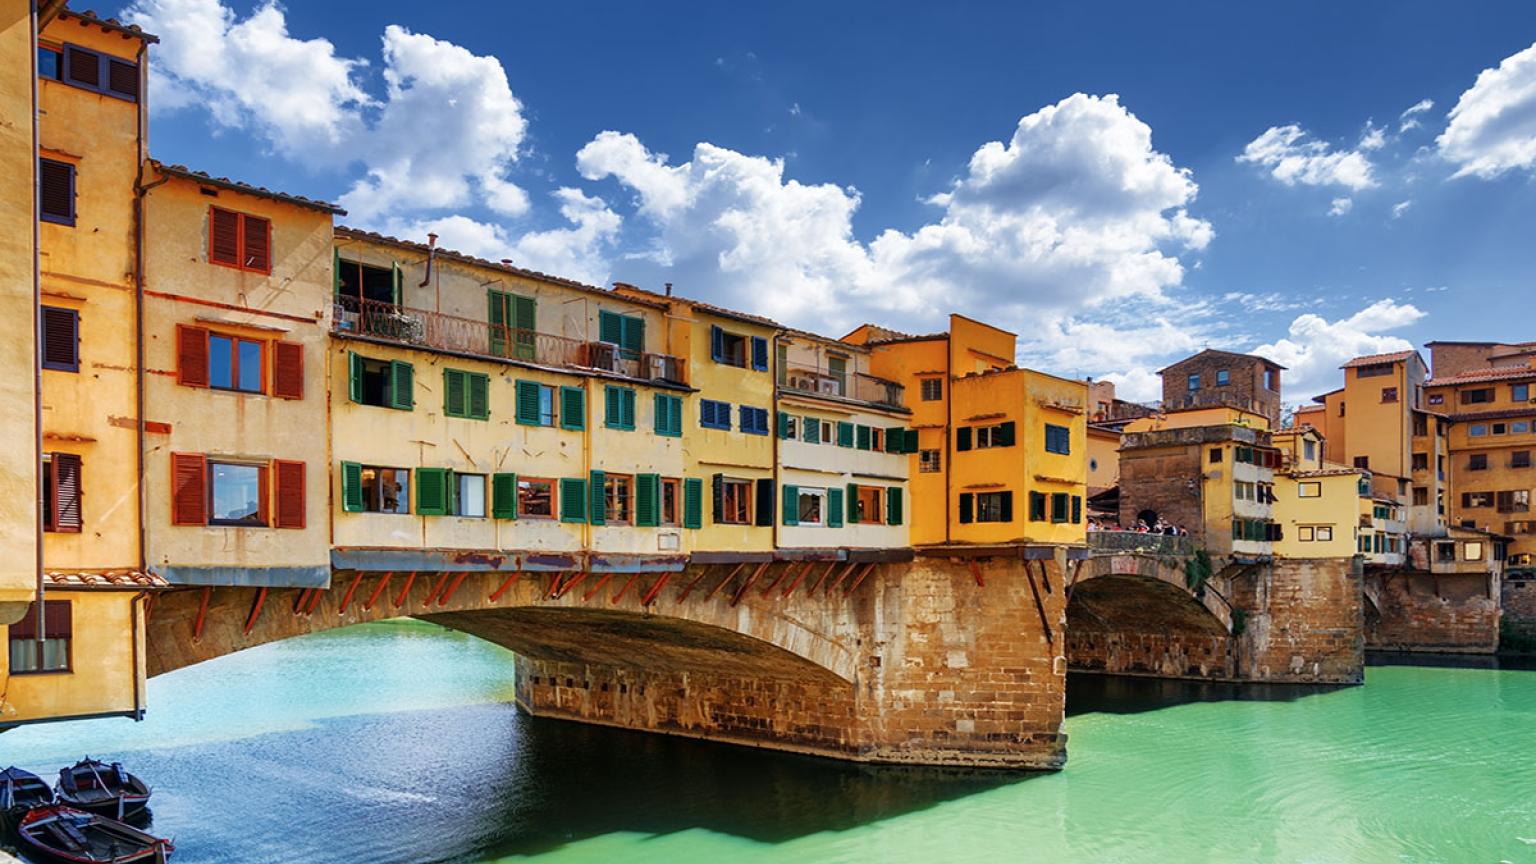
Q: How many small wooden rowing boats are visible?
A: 3